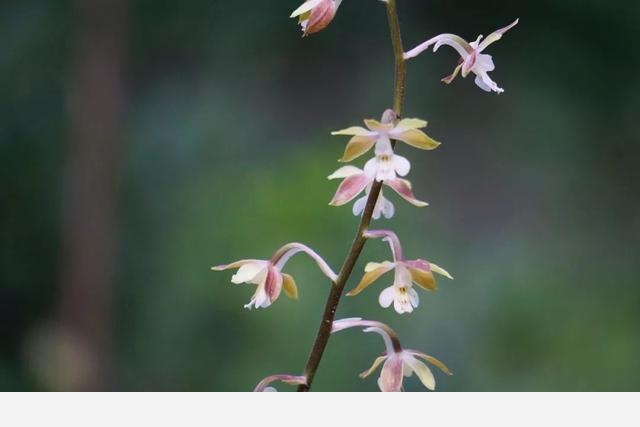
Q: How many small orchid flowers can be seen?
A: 7